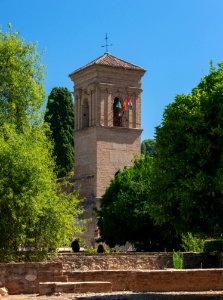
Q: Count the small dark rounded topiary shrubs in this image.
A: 2